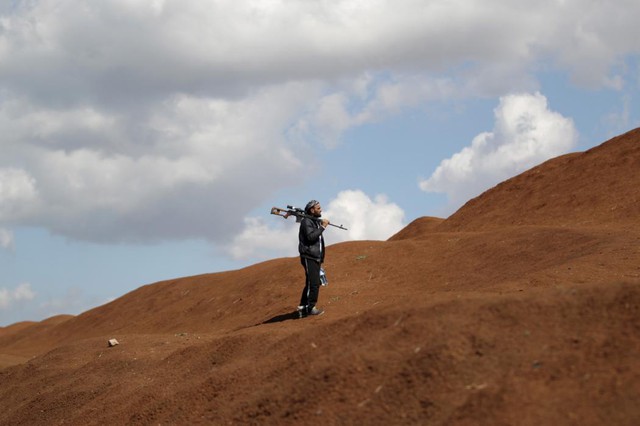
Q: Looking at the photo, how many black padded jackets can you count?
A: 1